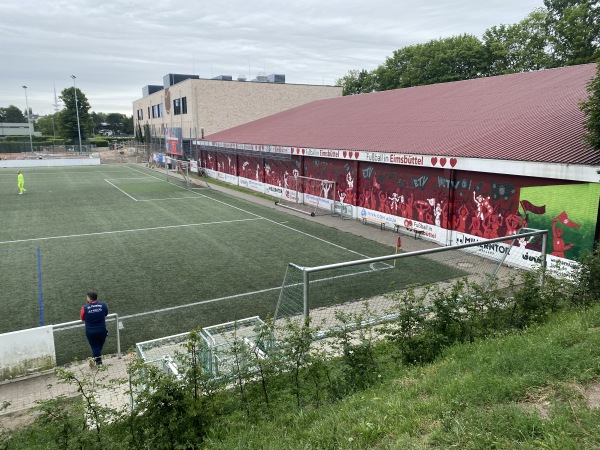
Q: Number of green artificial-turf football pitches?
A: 1